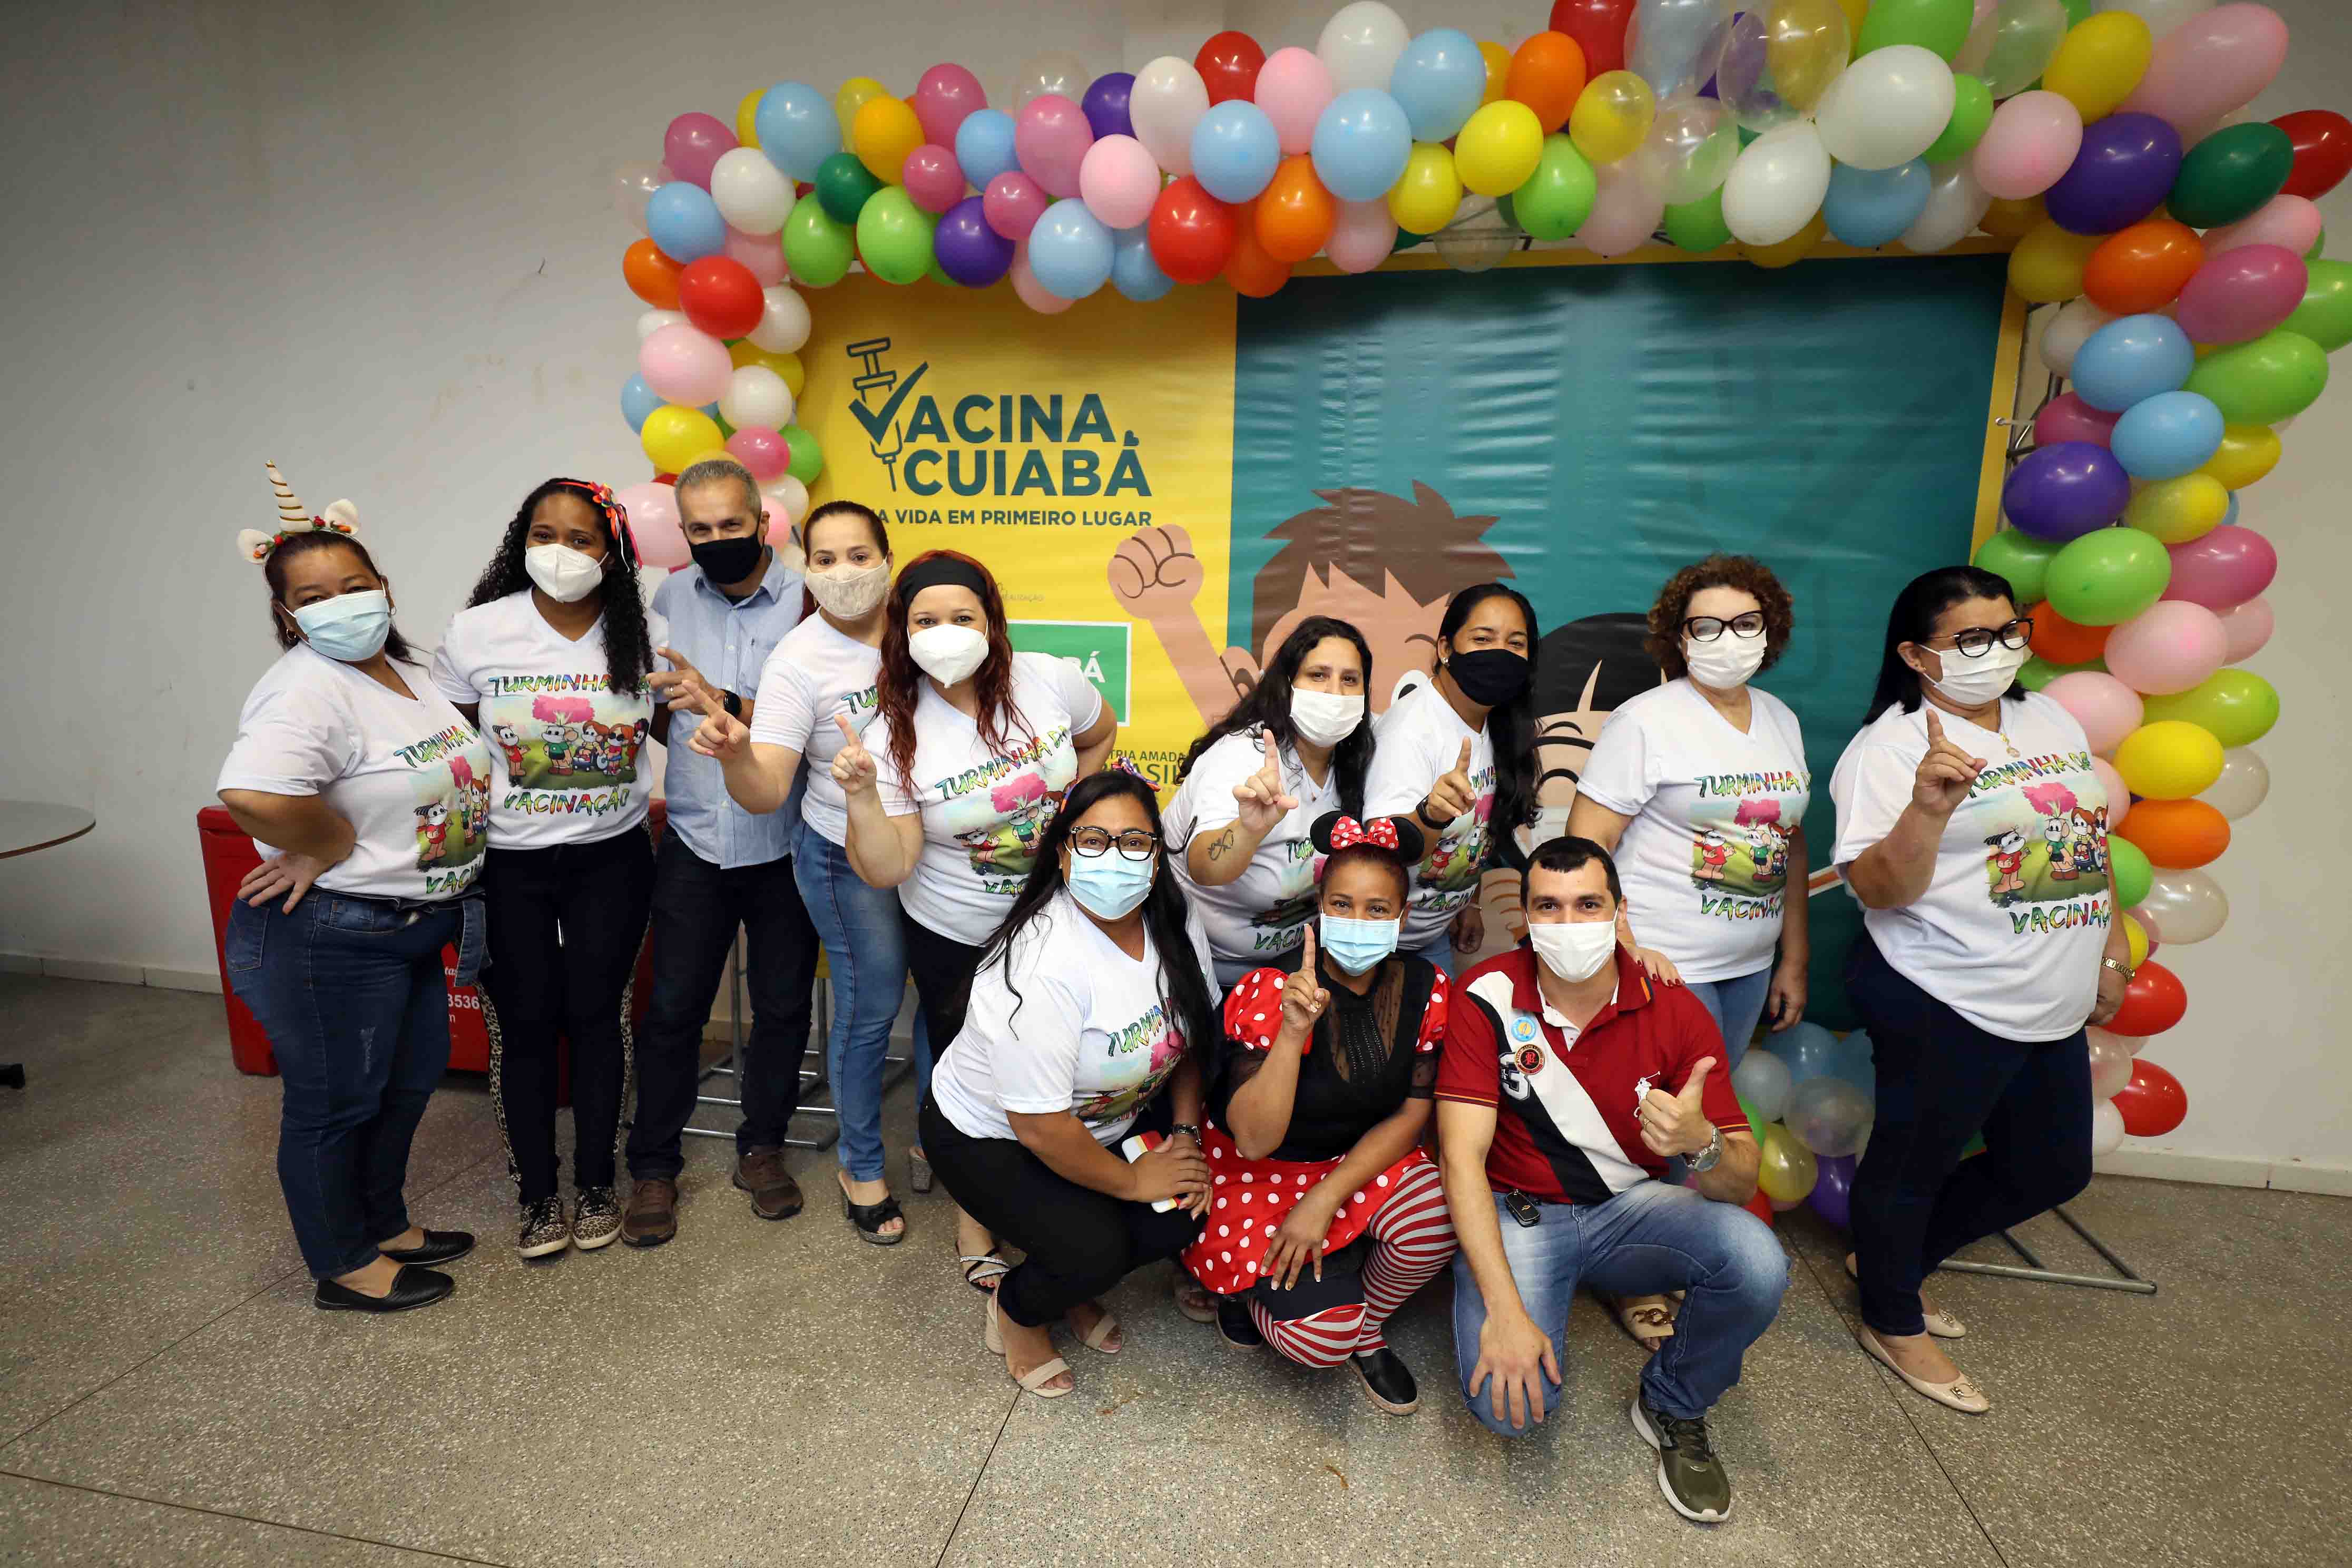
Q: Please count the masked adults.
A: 12